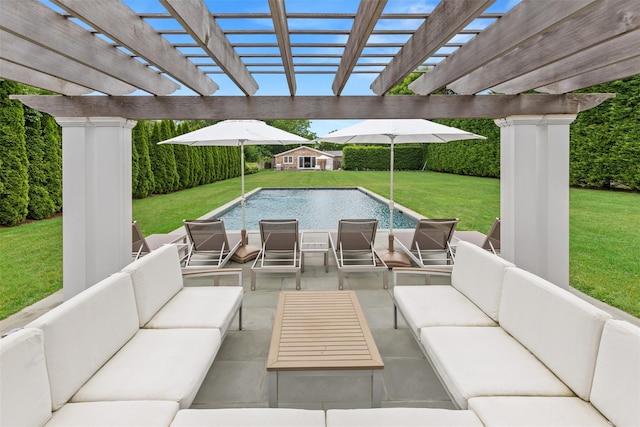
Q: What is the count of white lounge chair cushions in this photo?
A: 14